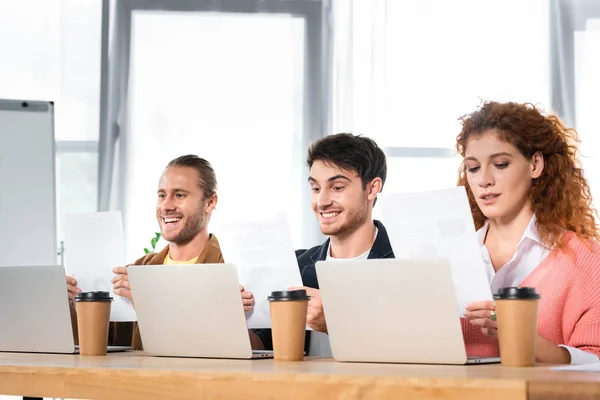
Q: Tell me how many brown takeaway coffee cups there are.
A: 3